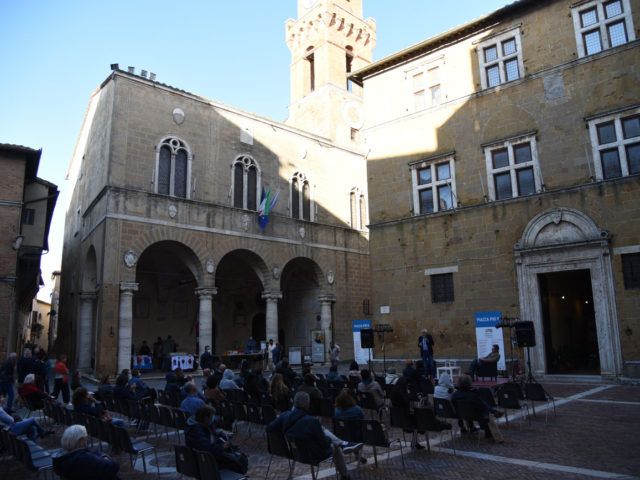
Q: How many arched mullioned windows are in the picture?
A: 4